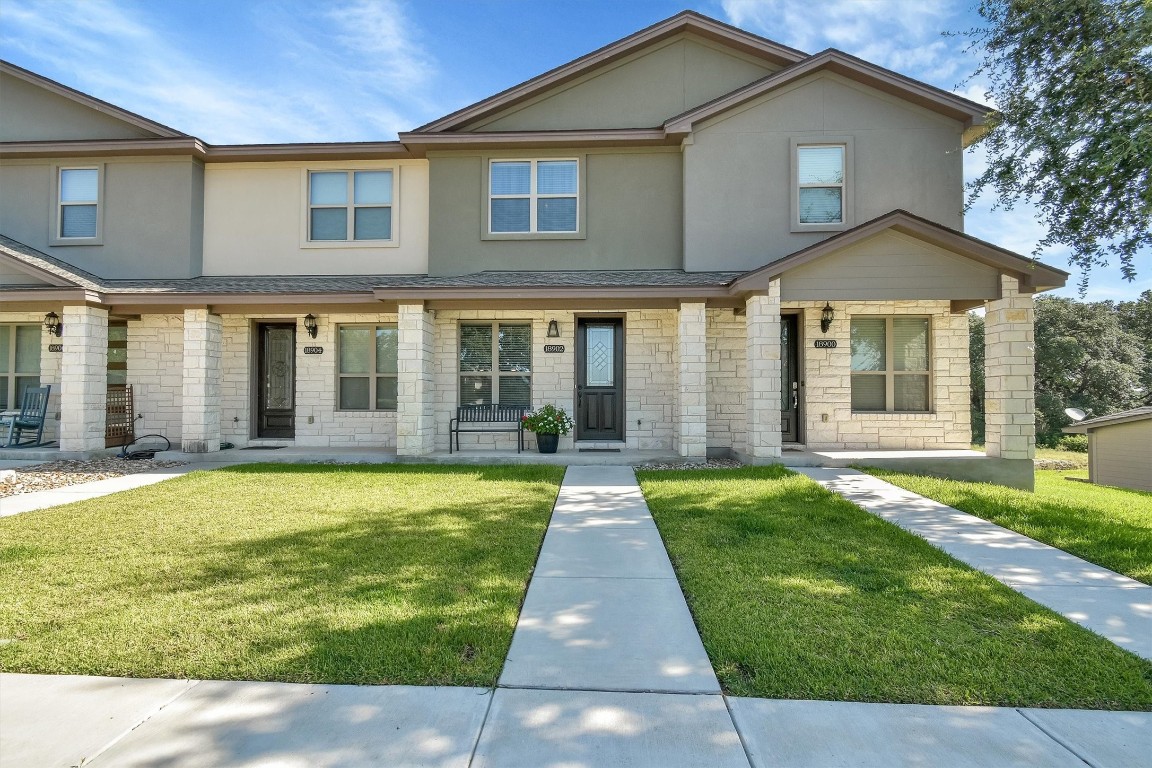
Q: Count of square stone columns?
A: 6